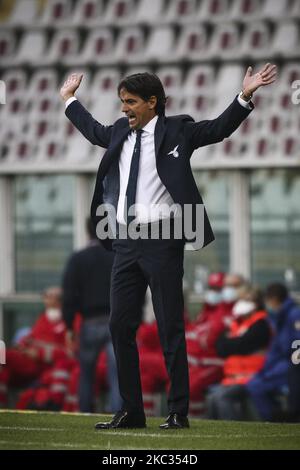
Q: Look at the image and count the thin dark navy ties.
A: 1